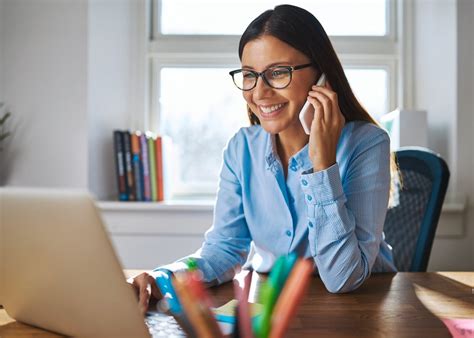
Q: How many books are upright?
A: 6